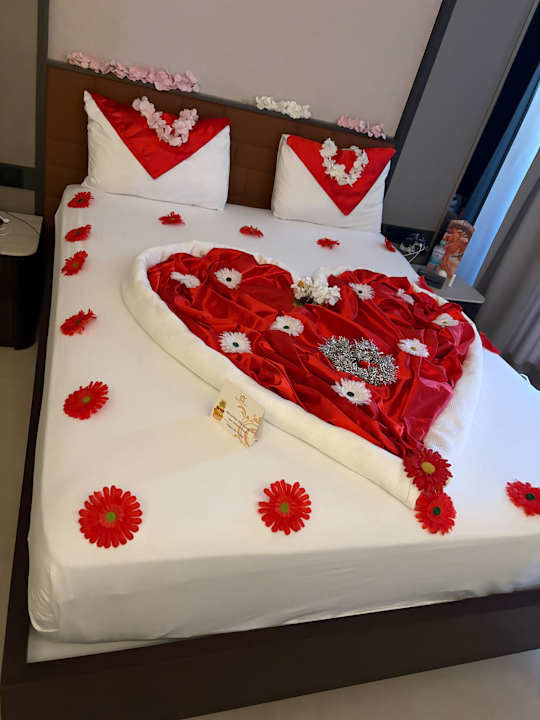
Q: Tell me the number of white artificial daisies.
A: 9